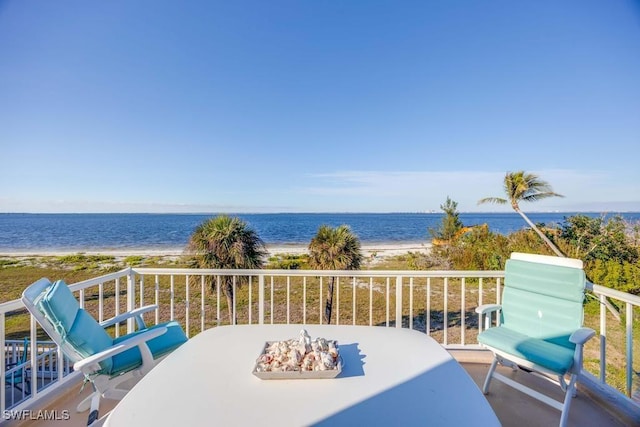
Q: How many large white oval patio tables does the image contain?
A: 1